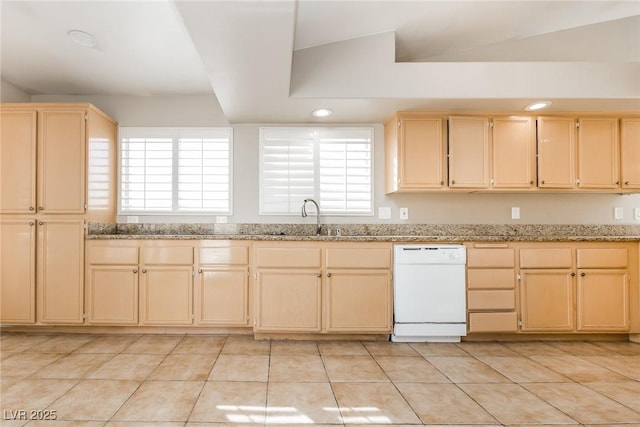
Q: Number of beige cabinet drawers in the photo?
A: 11